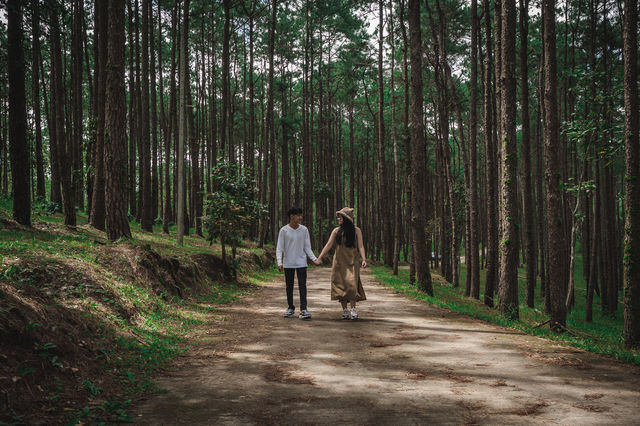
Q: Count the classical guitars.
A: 0